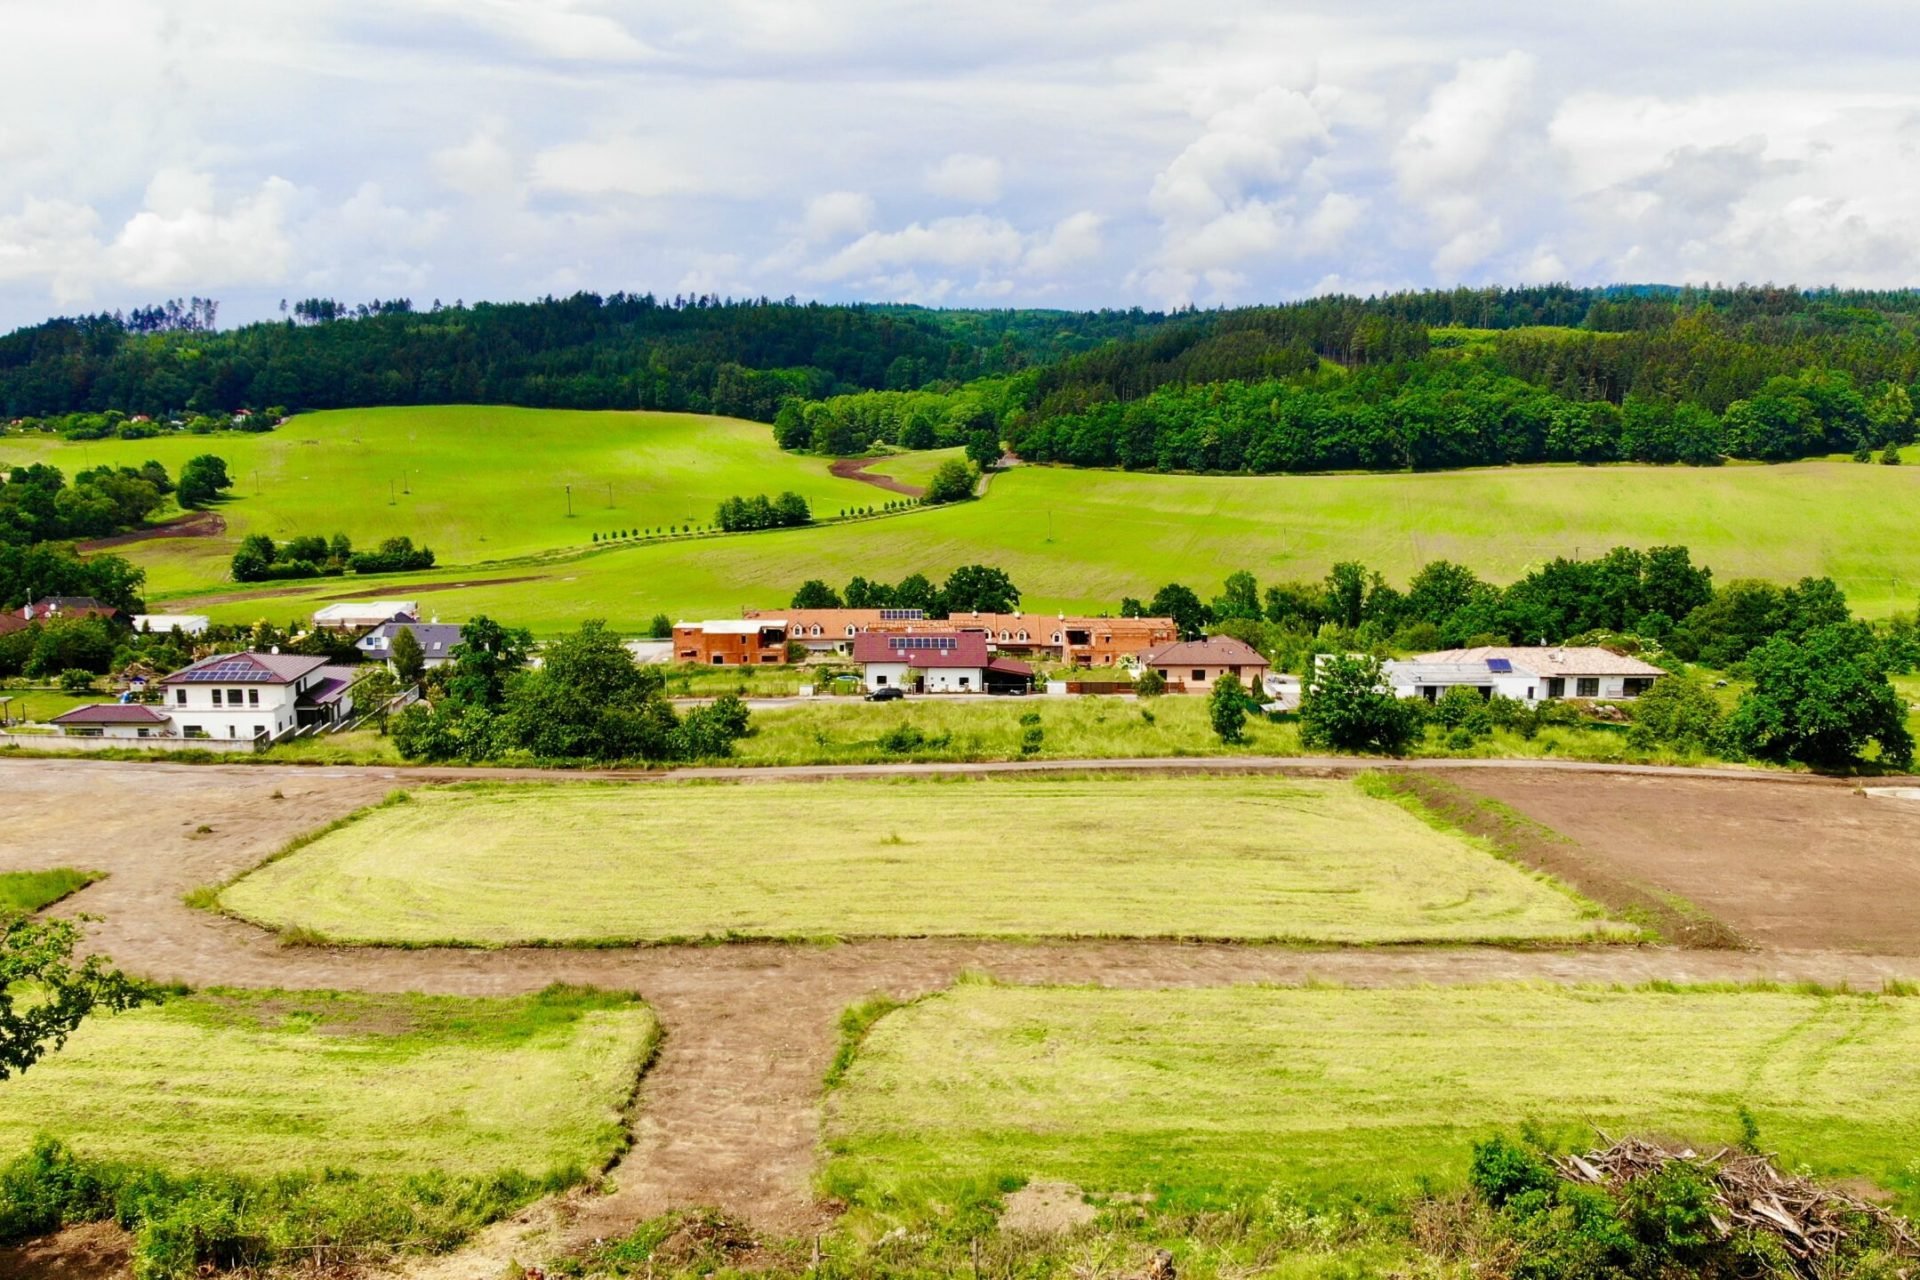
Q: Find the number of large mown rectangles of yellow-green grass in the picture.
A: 3